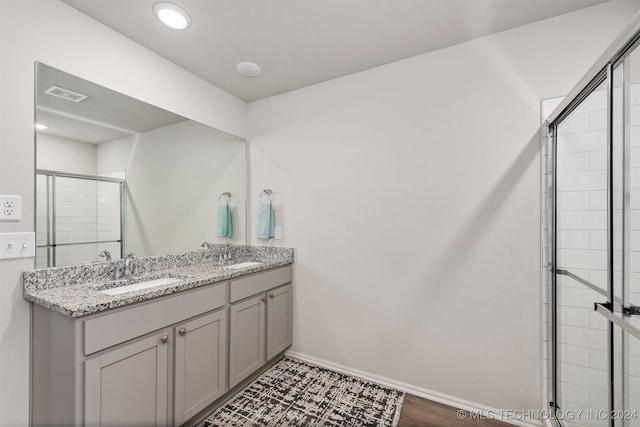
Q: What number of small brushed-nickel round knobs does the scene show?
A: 4